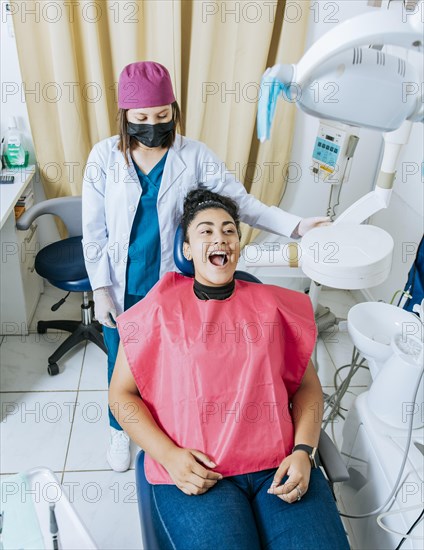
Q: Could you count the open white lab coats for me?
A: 1